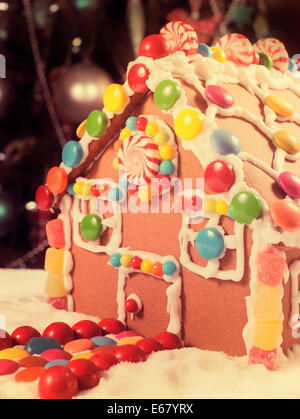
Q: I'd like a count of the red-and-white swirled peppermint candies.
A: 4